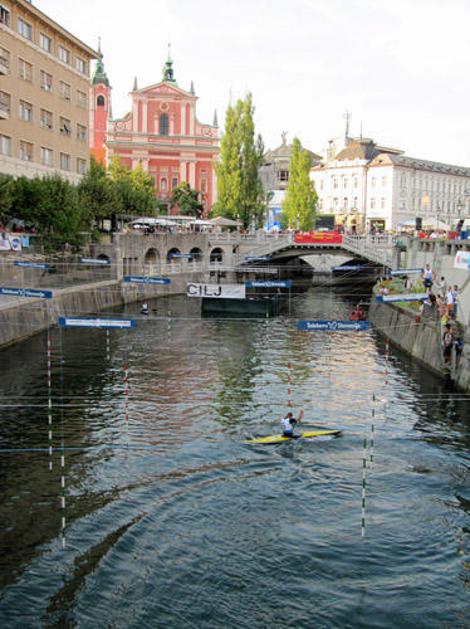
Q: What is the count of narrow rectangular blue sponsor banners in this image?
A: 12